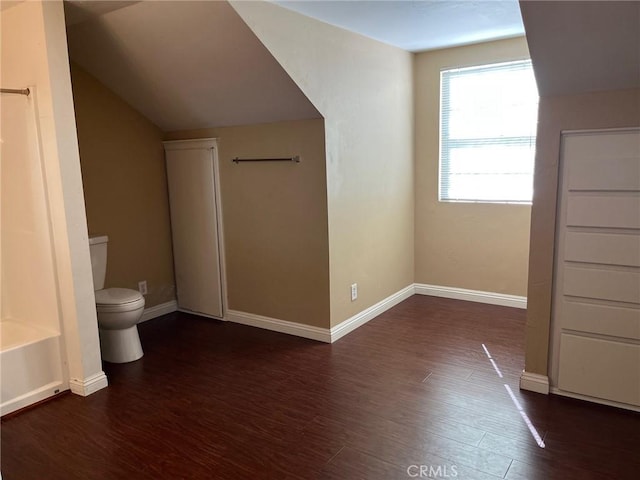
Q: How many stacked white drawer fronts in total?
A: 6